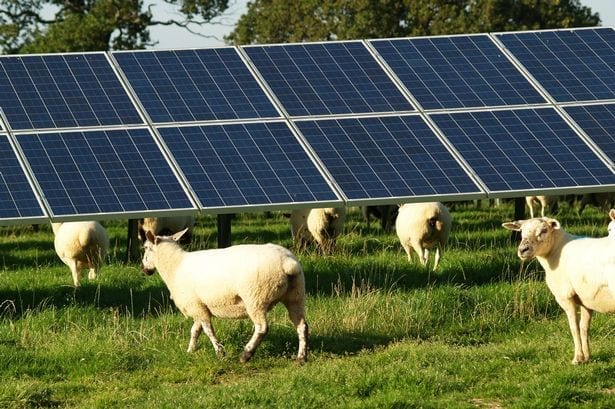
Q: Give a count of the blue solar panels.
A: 11